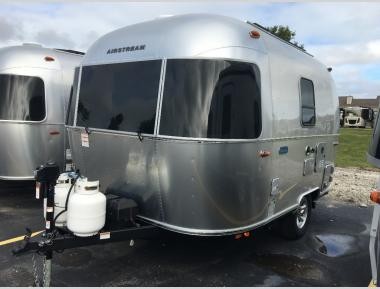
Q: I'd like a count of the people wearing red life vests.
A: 0